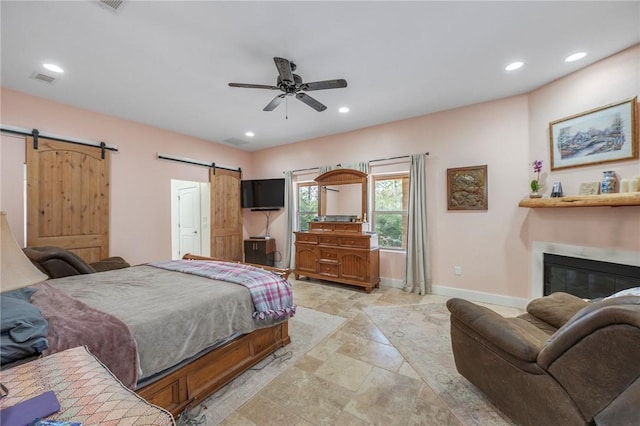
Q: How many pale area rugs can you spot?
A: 2